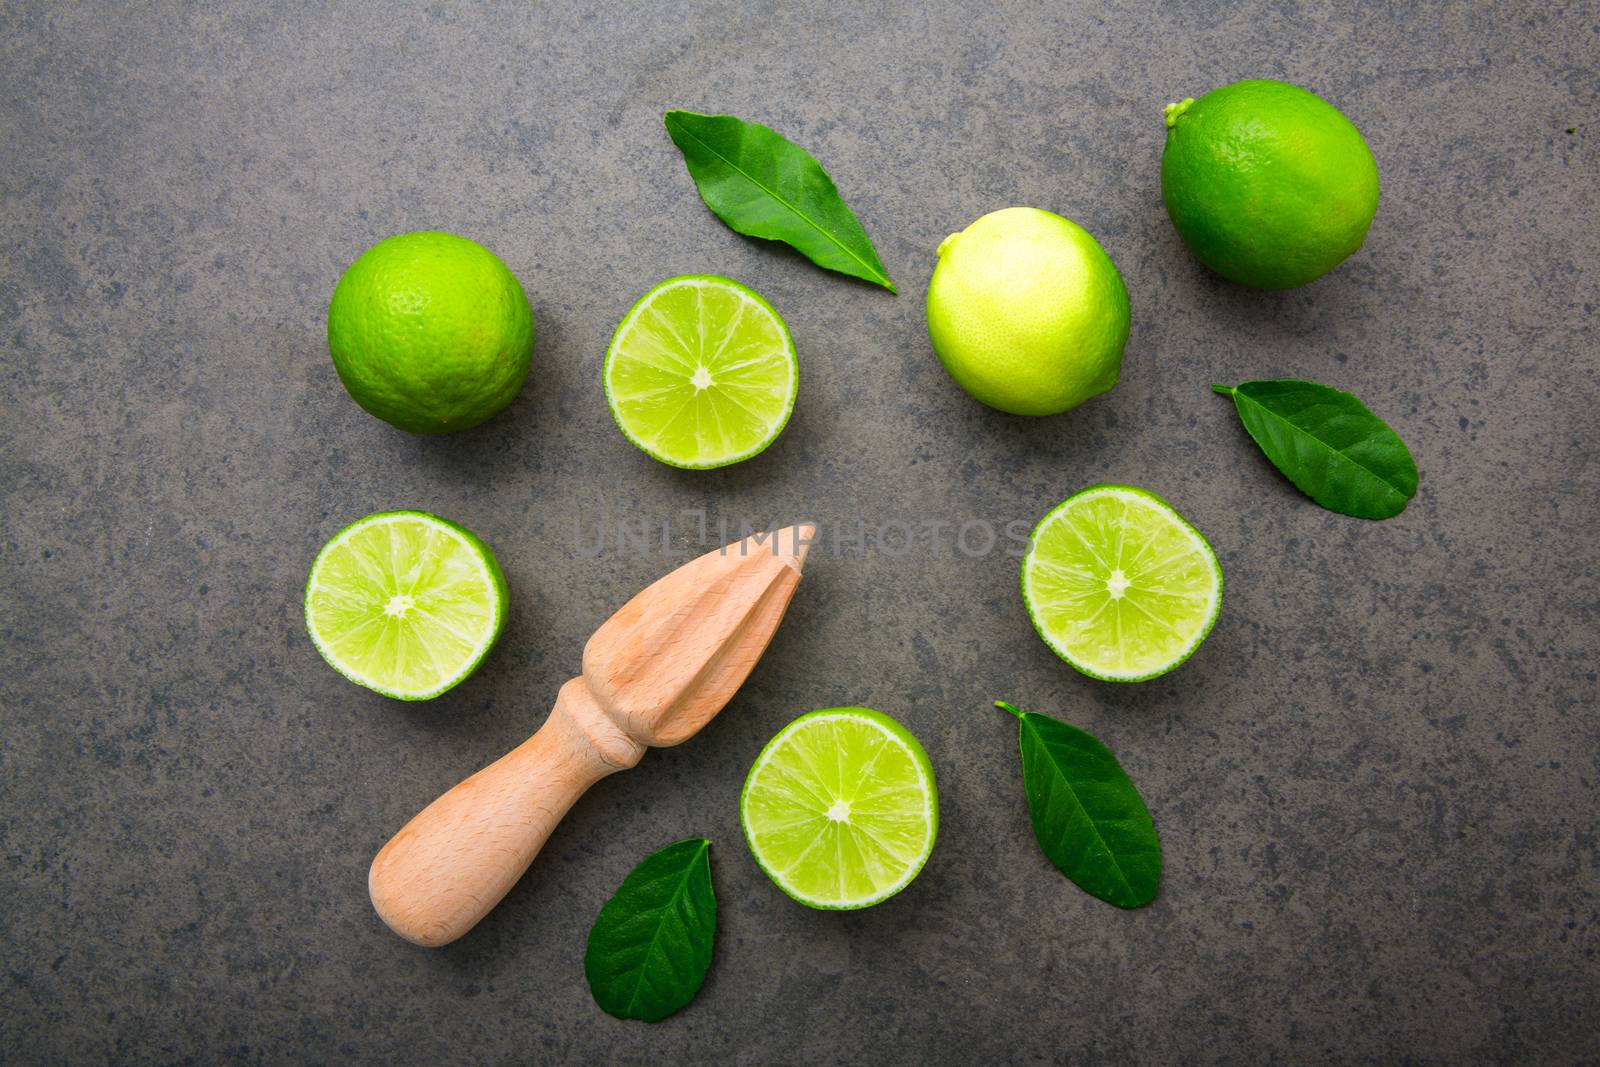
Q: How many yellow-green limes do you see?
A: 1